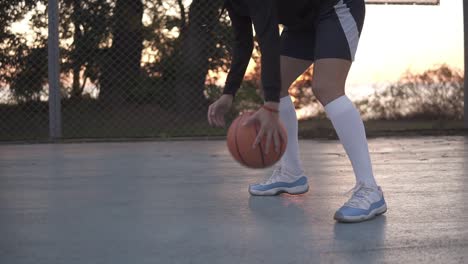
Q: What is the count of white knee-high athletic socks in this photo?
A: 2